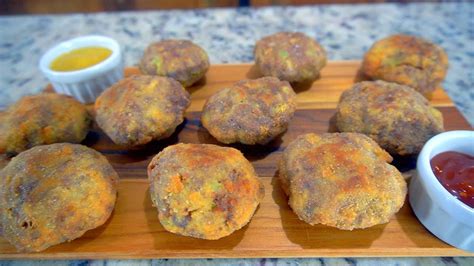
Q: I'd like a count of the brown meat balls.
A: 10